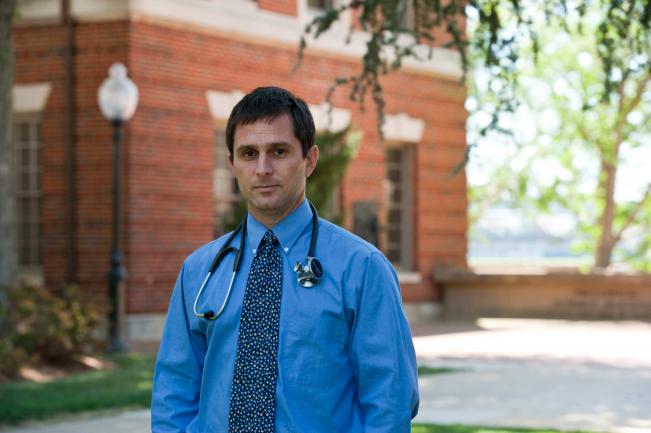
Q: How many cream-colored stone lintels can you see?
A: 4